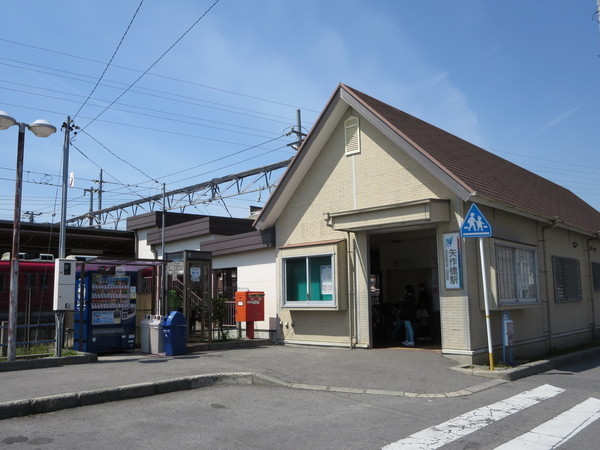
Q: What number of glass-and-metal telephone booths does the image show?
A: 1